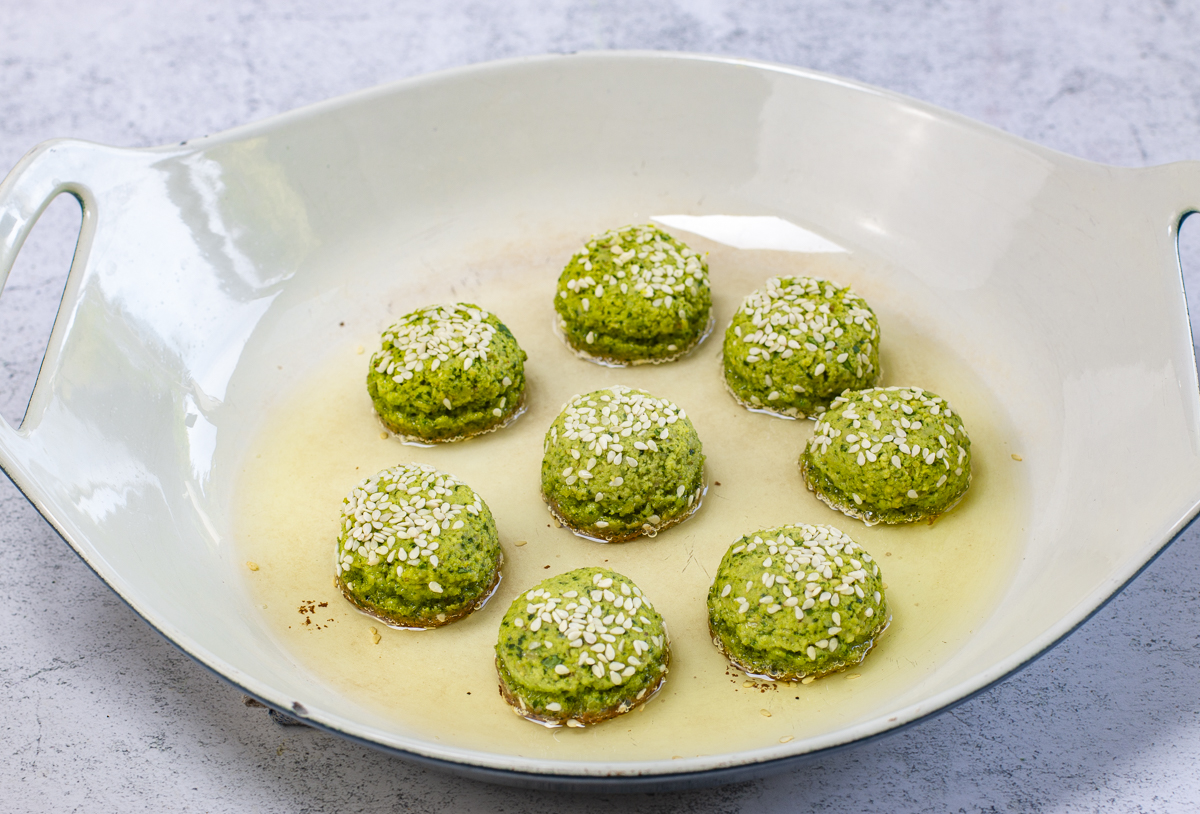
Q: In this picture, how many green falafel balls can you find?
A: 8